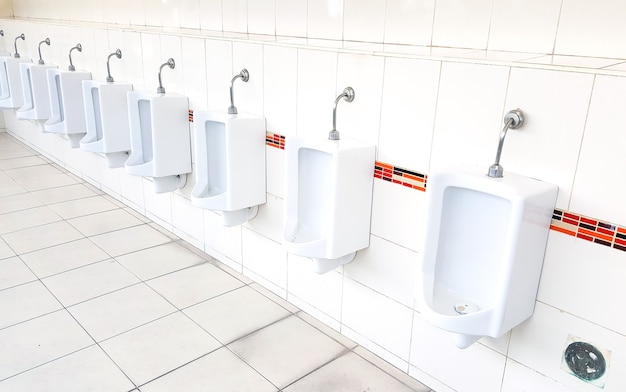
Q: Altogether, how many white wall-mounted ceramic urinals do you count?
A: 8